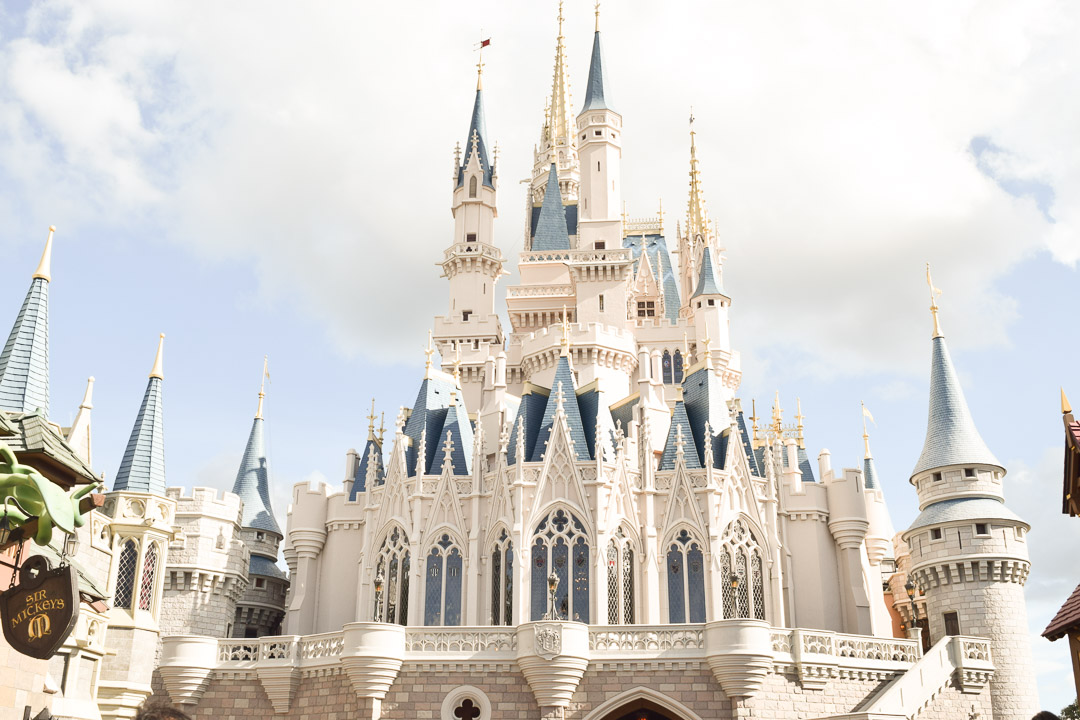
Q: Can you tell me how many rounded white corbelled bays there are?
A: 4